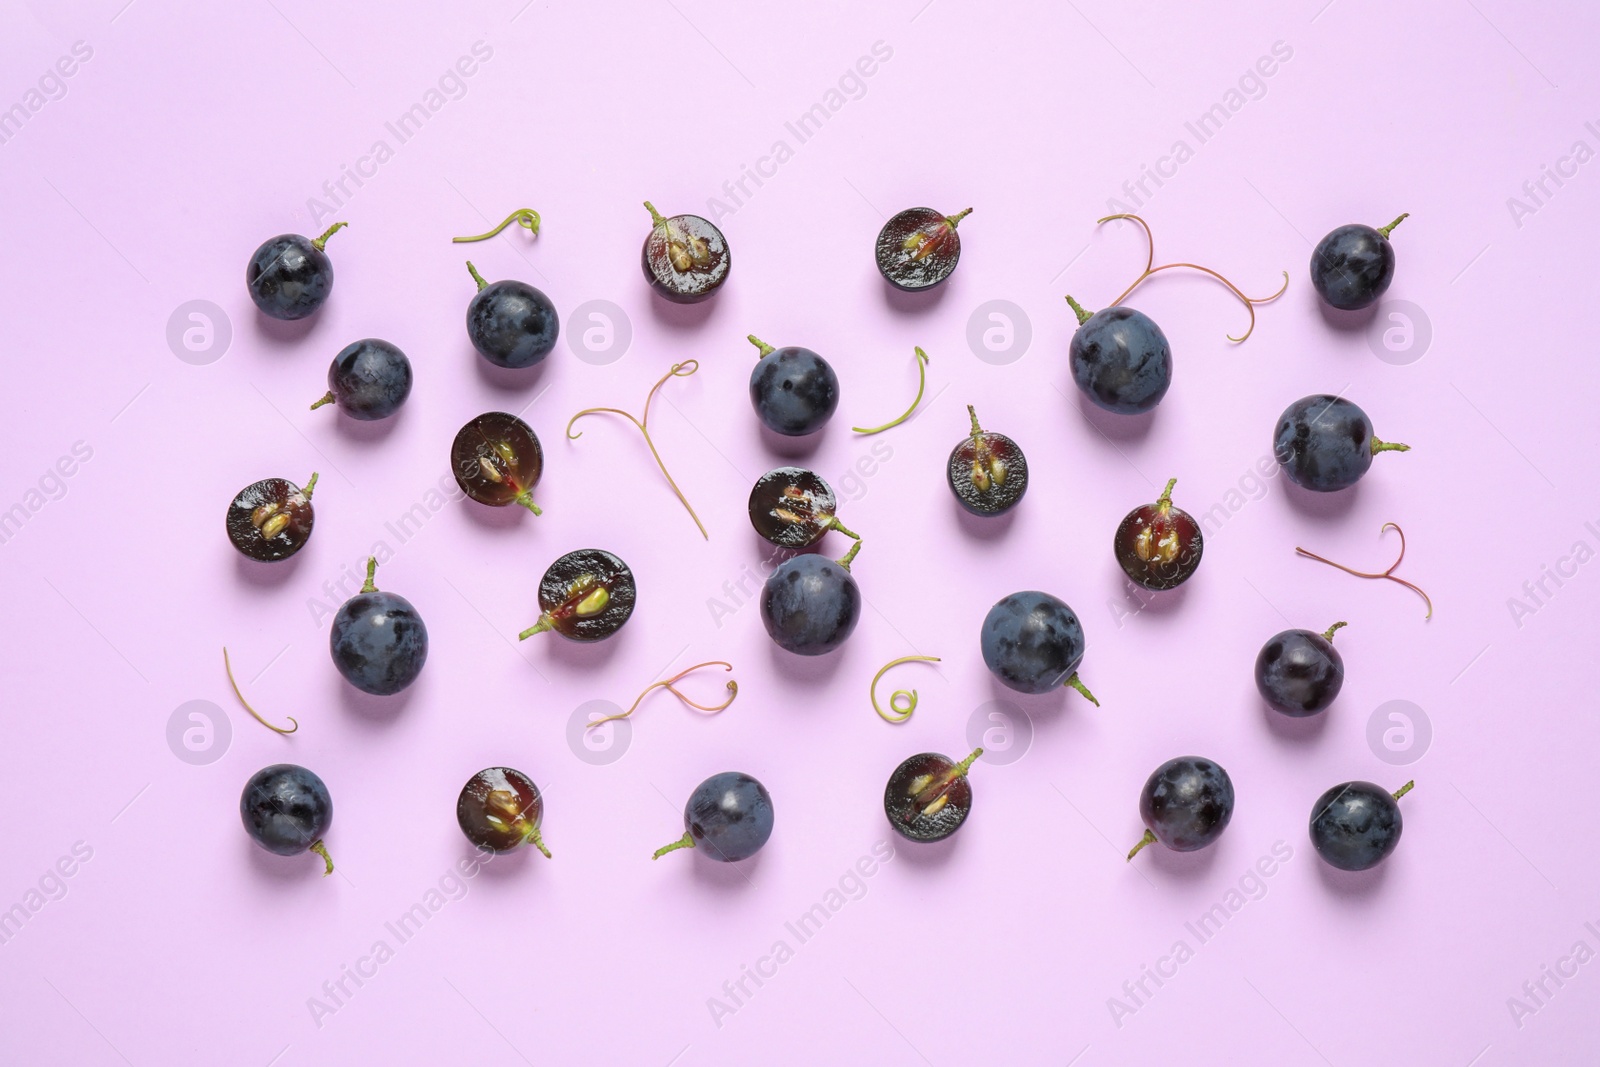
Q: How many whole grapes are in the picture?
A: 15